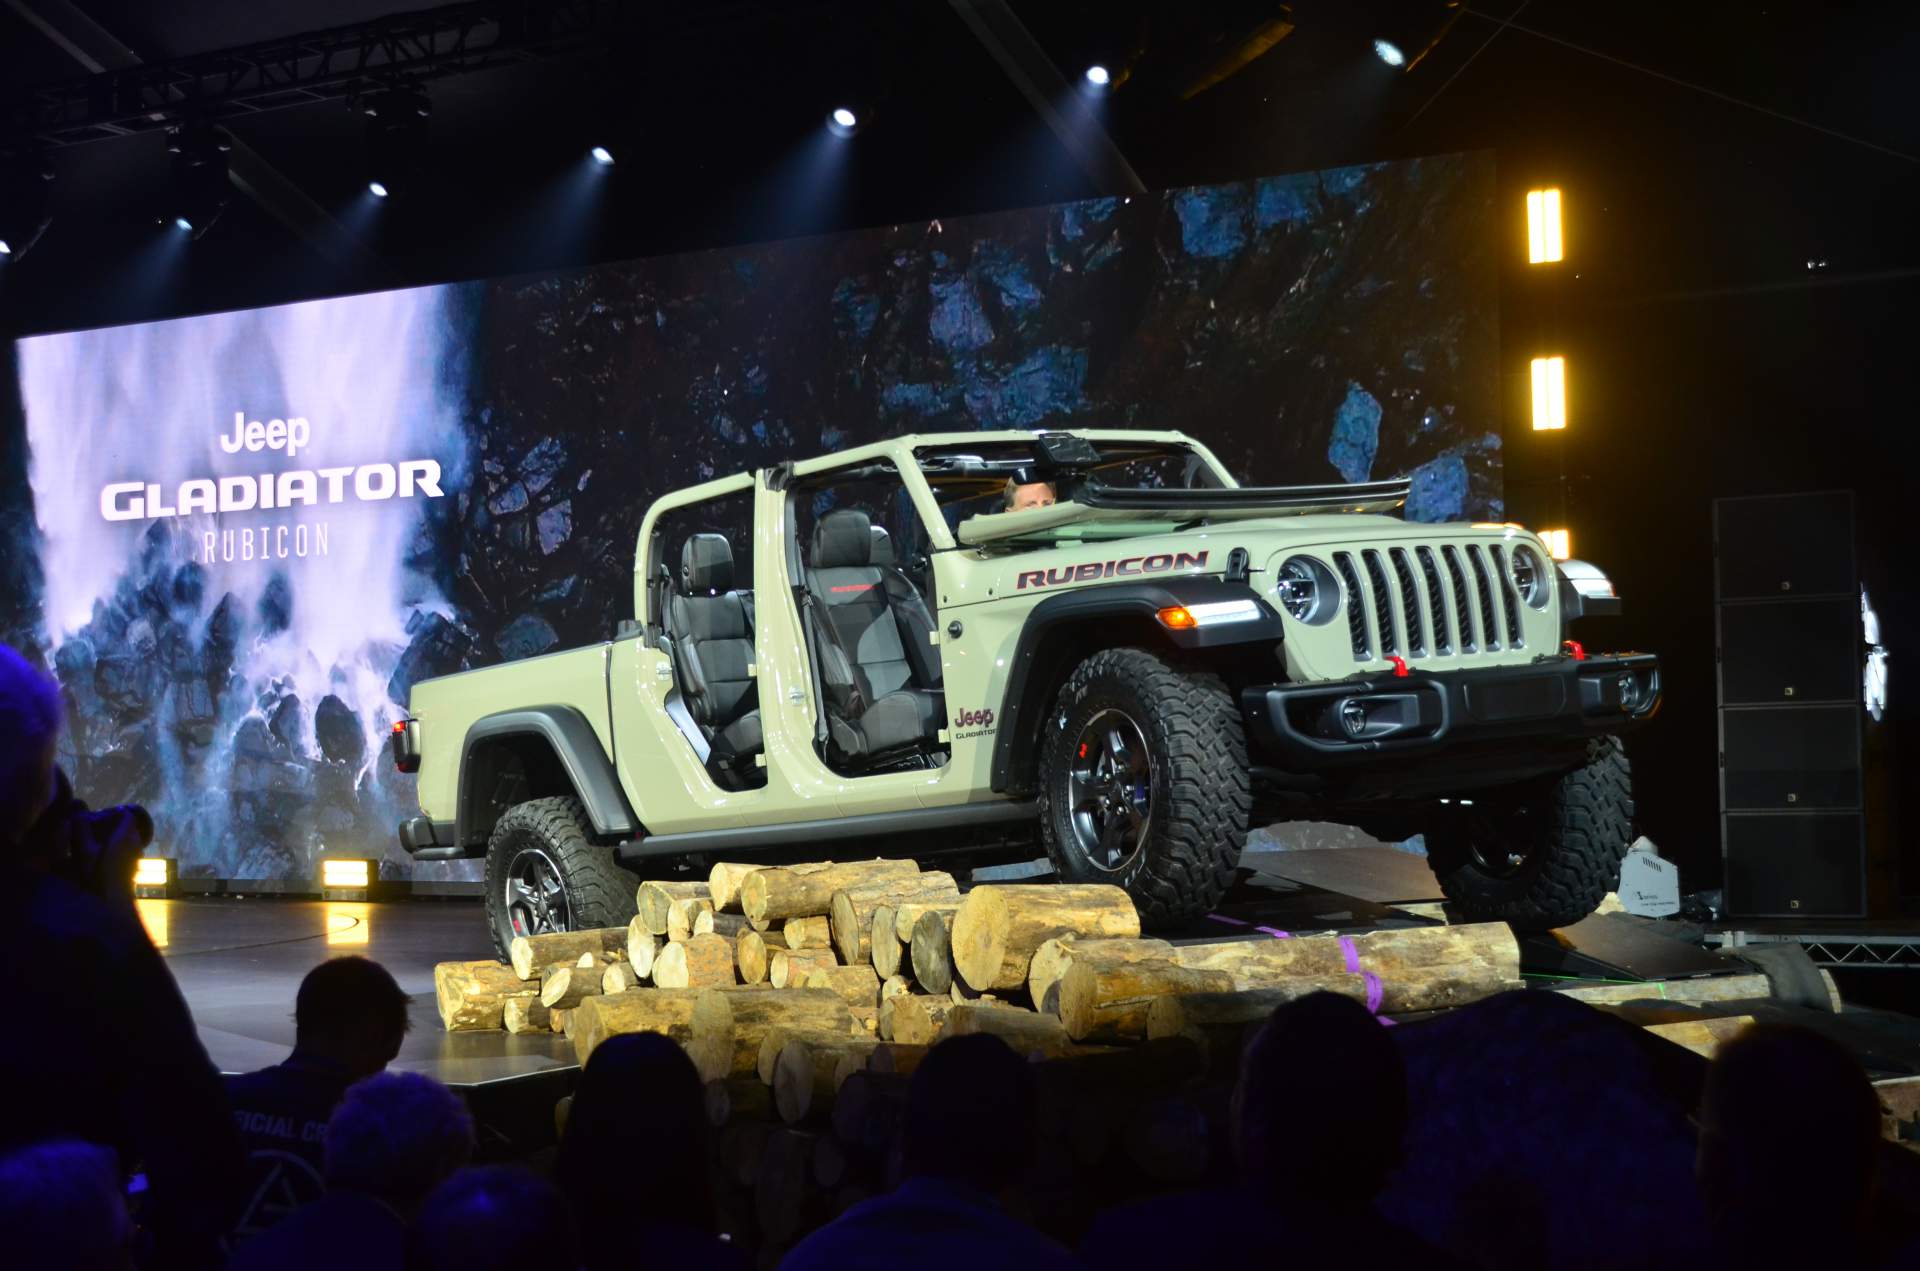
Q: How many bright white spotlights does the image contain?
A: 7